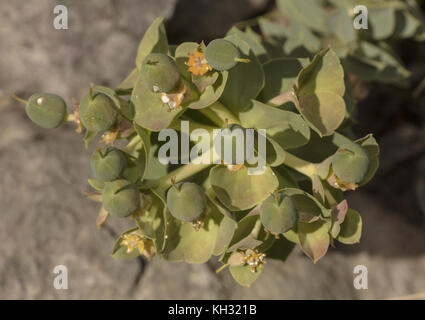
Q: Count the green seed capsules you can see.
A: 10